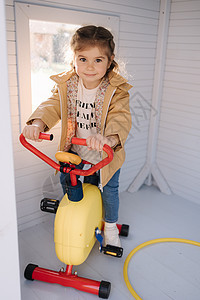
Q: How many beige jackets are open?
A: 1